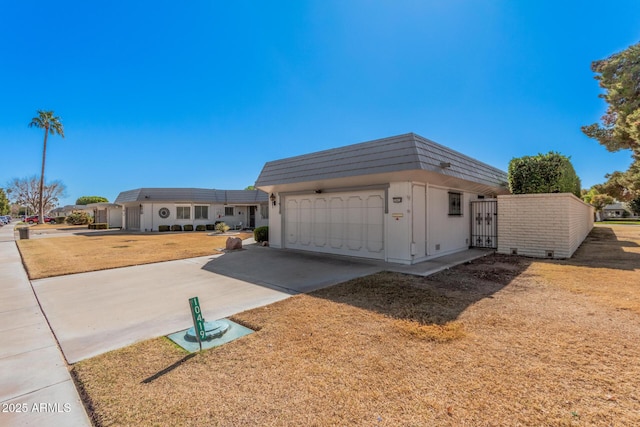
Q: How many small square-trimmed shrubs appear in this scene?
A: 5